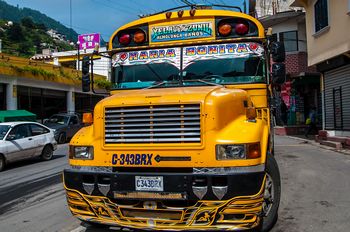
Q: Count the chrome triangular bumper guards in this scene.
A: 4